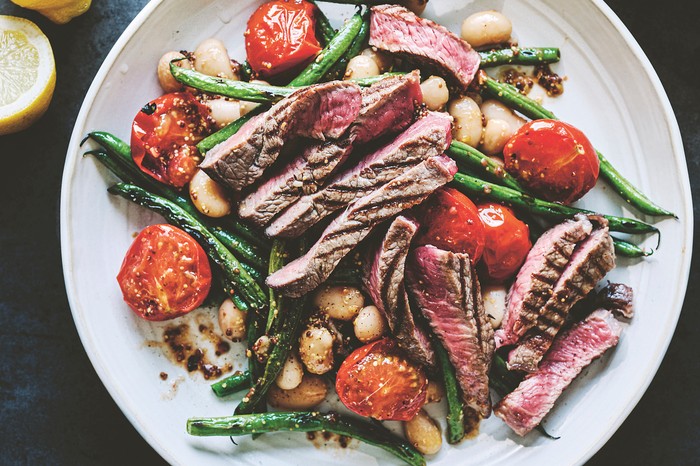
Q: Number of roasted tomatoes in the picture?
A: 7